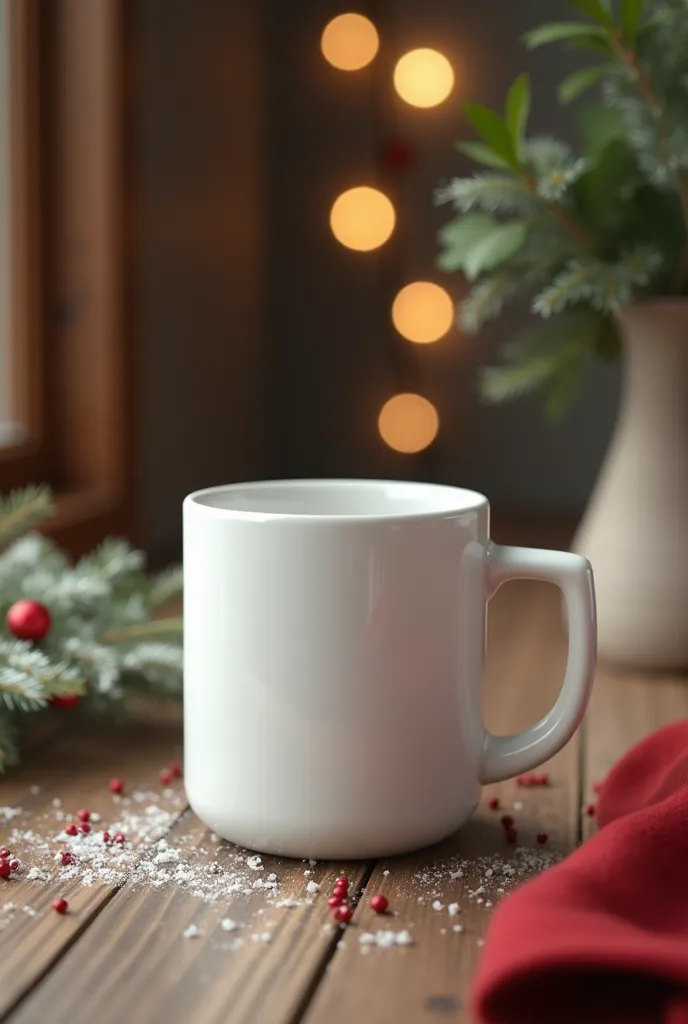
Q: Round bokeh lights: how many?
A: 5